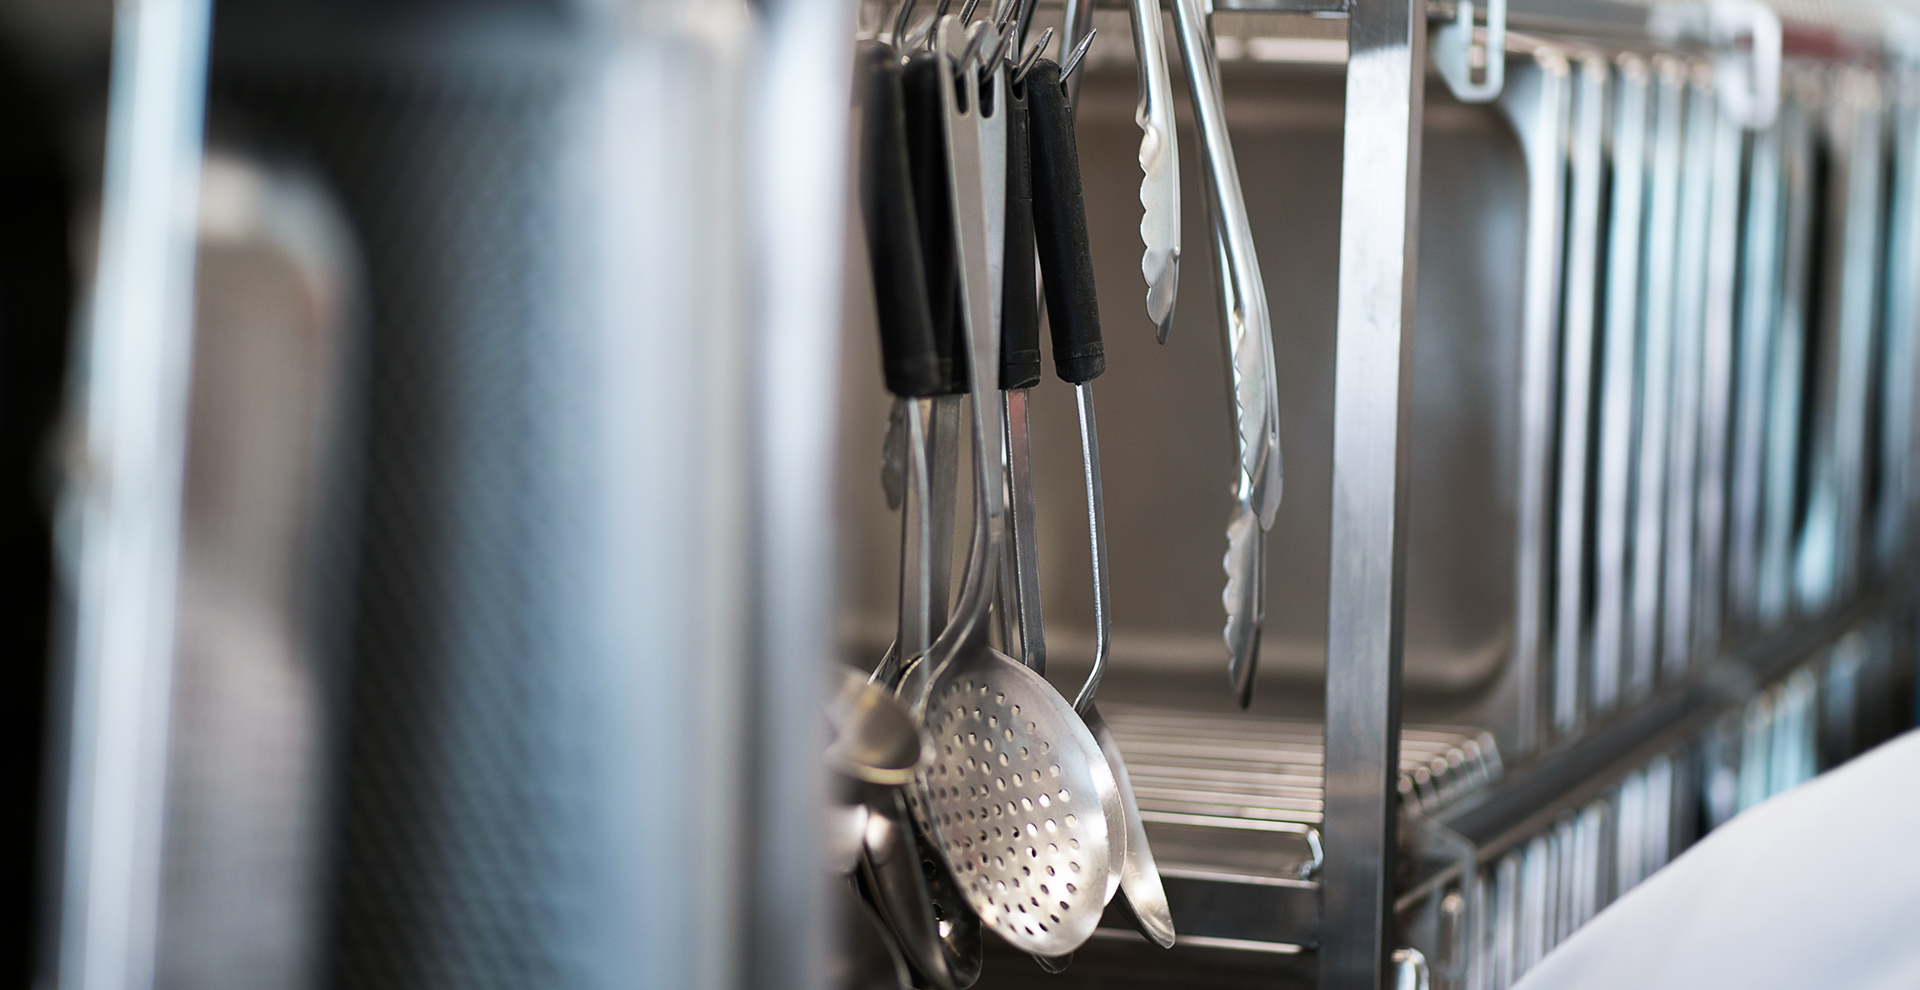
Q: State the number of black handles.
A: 4